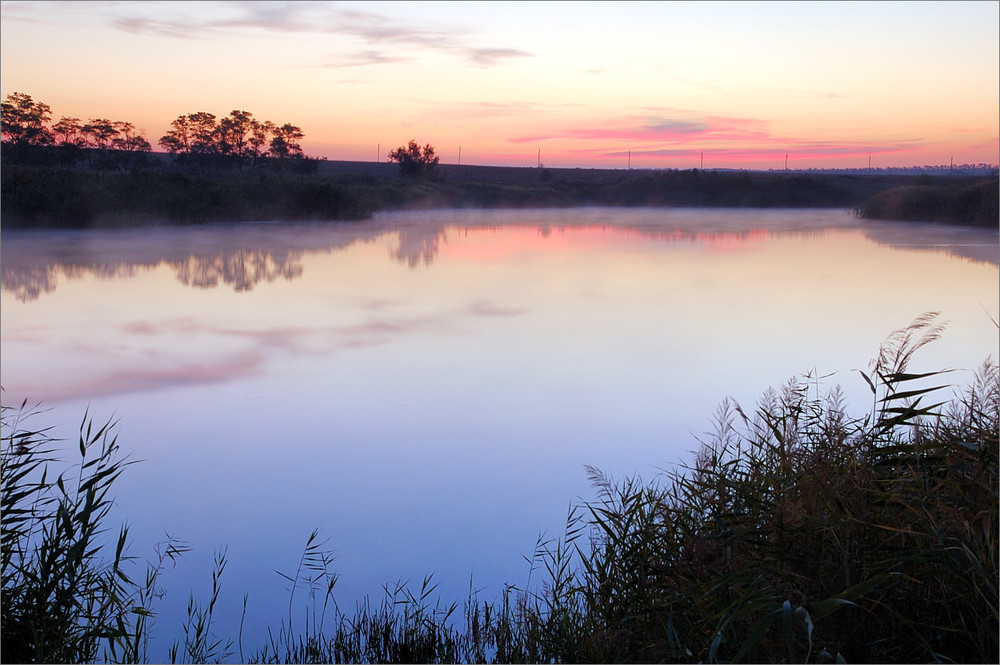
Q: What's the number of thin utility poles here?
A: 8